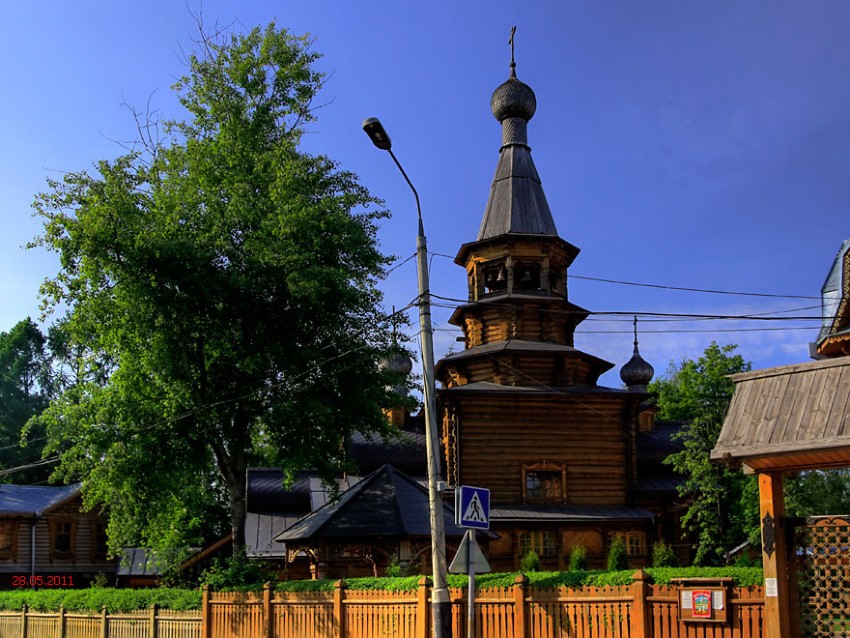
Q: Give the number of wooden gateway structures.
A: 1